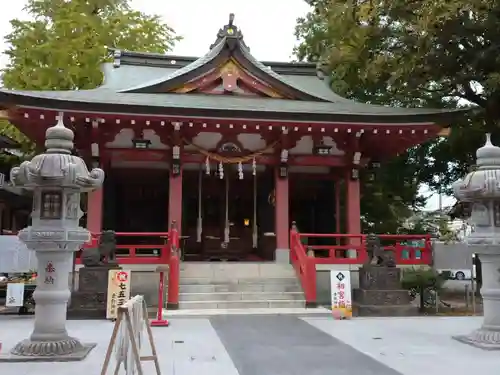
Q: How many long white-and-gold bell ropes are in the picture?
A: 3